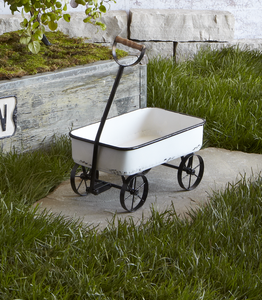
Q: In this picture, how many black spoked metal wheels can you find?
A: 3